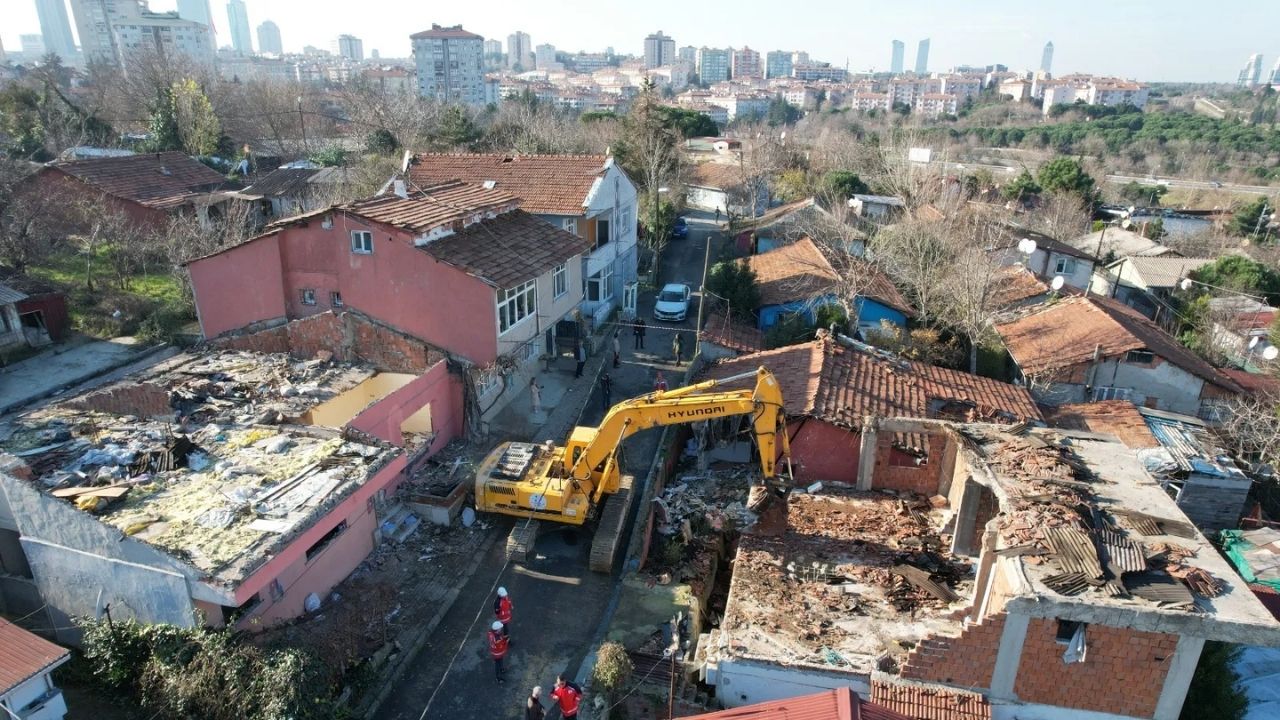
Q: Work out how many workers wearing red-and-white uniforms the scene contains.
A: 3